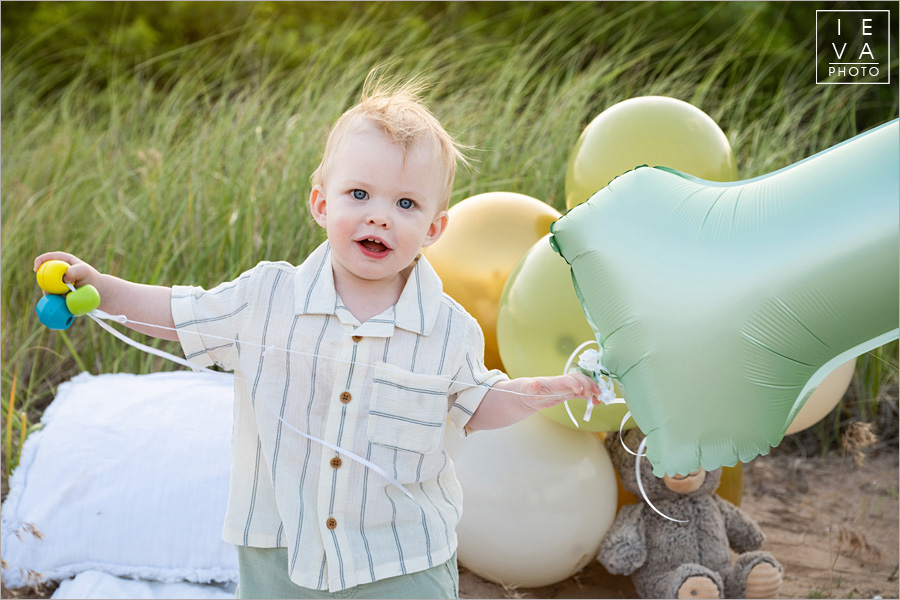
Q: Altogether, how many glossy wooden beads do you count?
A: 3